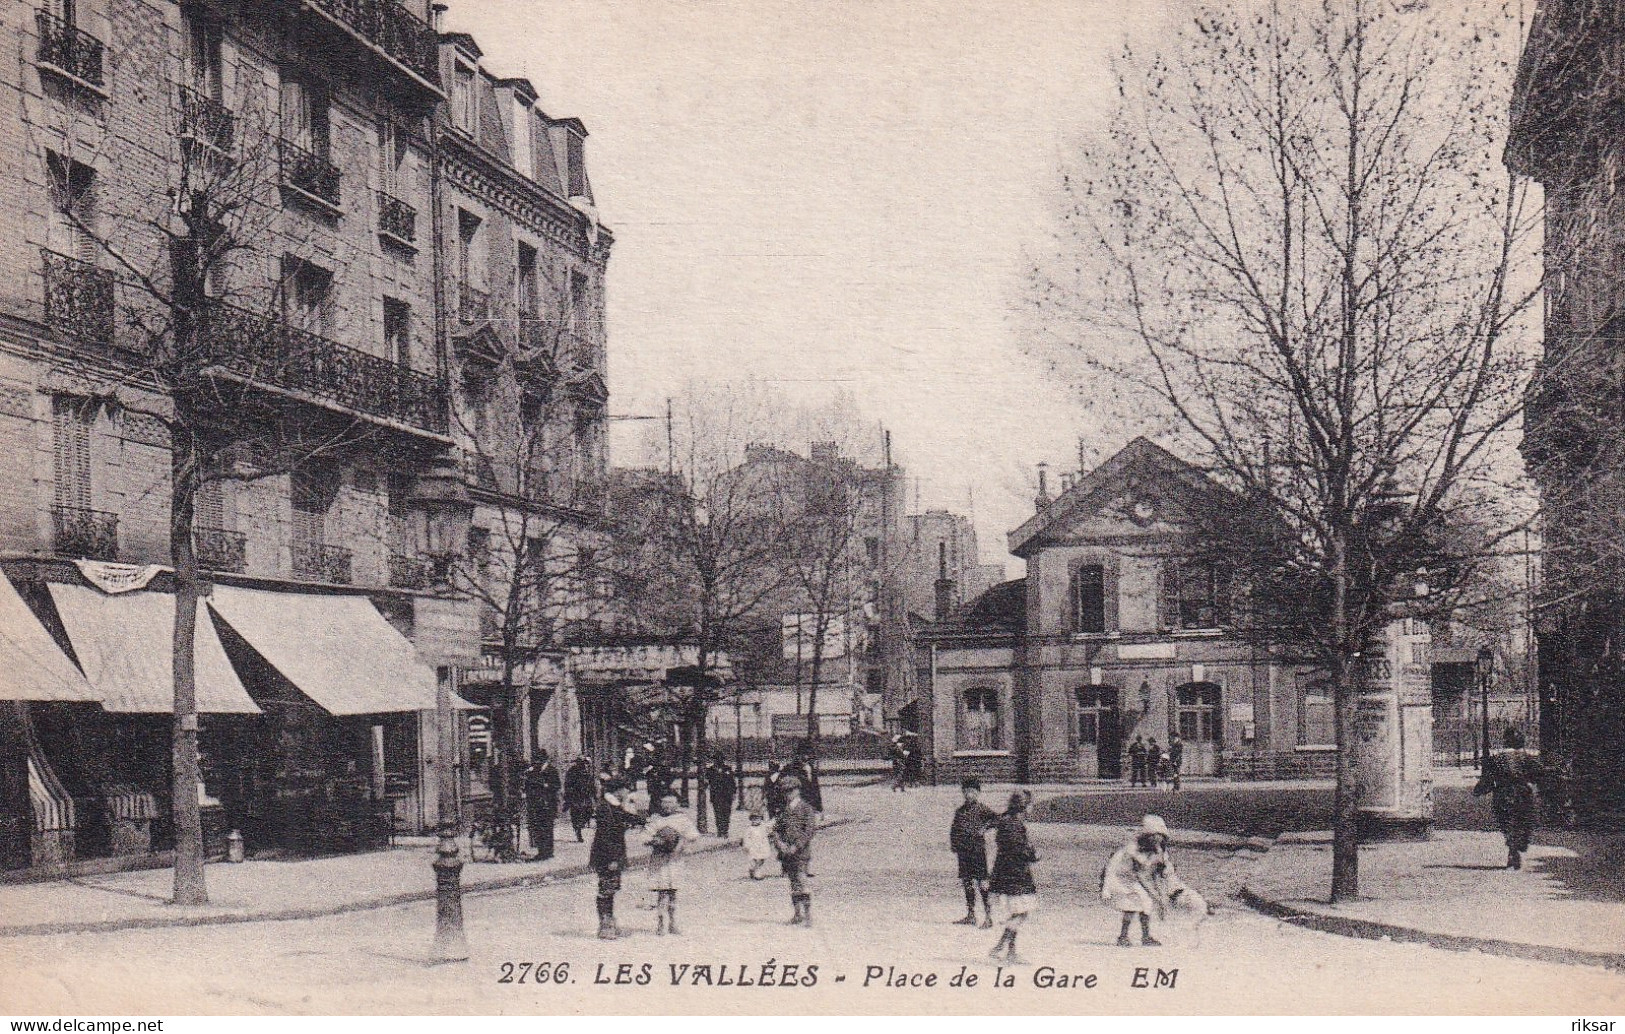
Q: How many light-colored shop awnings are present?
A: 3